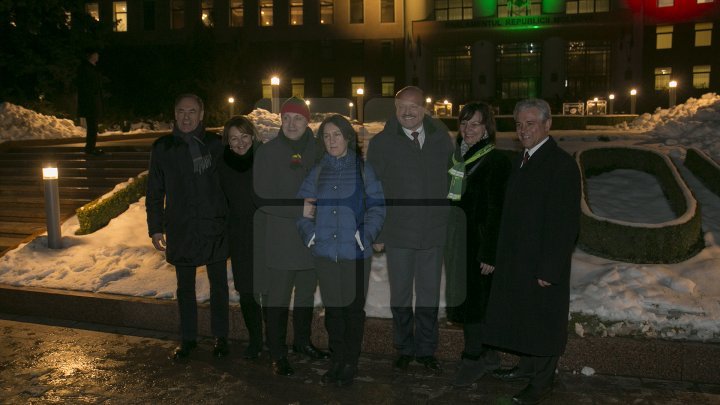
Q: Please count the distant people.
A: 1